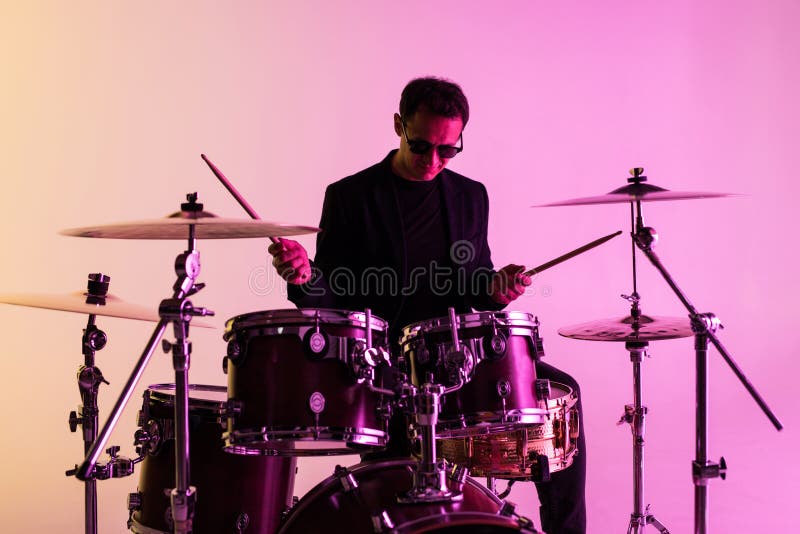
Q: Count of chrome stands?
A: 4